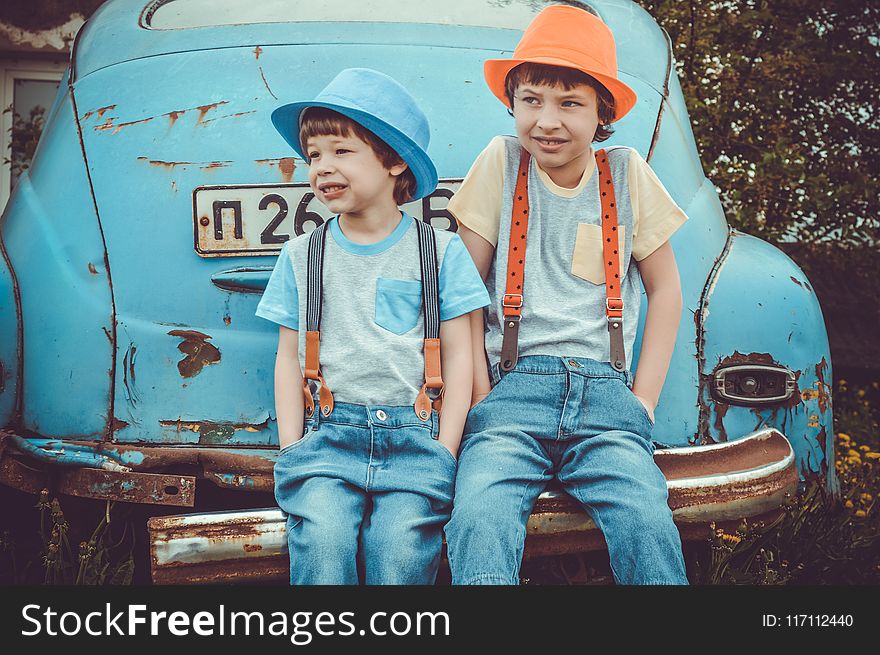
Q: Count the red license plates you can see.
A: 0